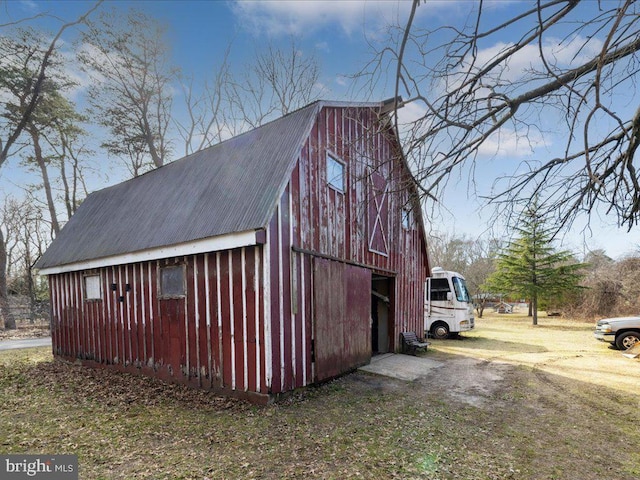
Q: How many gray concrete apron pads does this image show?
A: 1